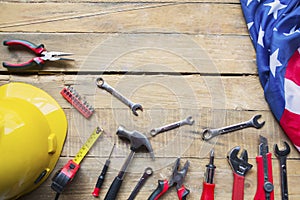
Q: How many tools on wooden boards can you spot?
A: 14